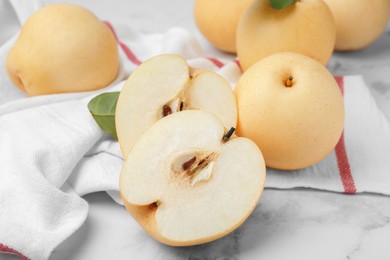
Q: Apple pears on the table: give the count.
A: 6